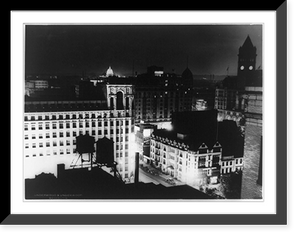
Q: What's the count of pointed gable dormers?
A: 2